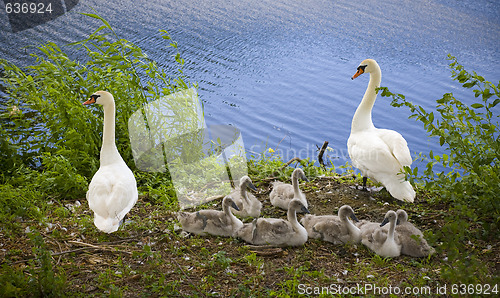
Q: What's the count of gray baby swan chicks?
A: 7